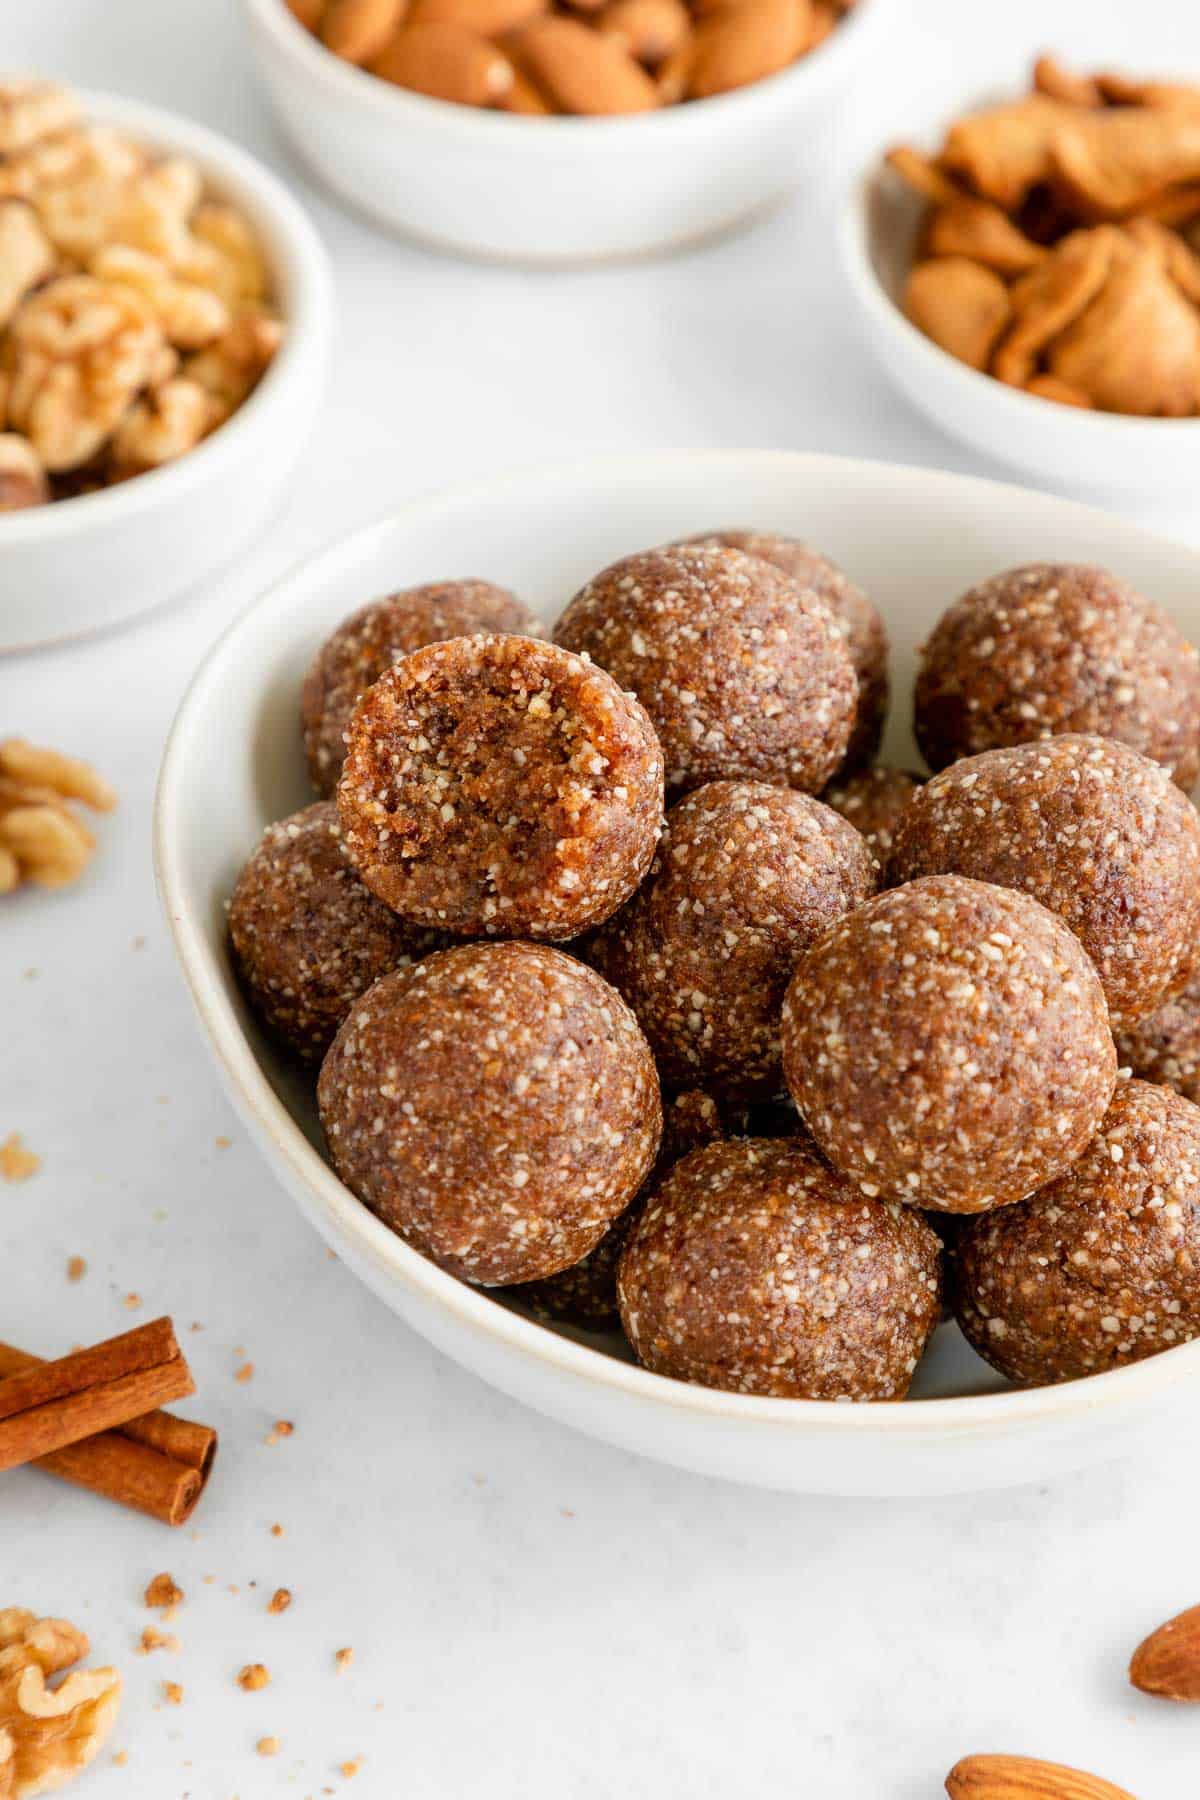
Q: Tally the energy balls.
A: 15